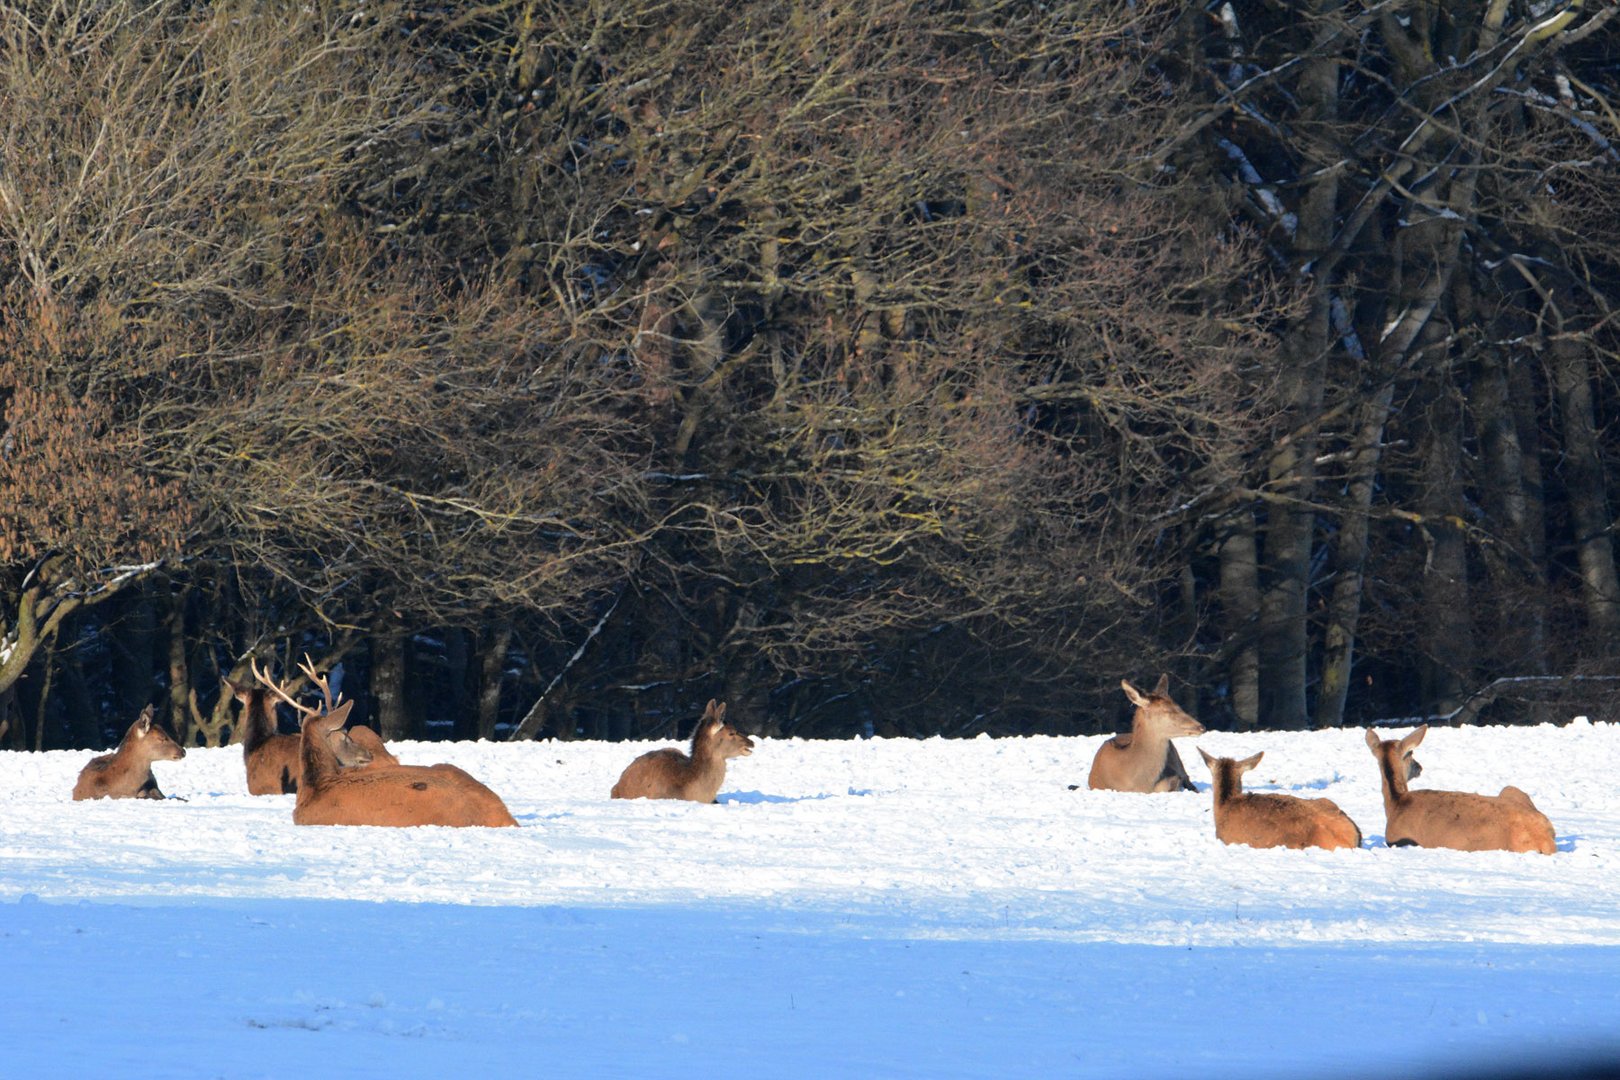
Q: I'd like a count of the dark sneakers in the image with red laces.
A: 0